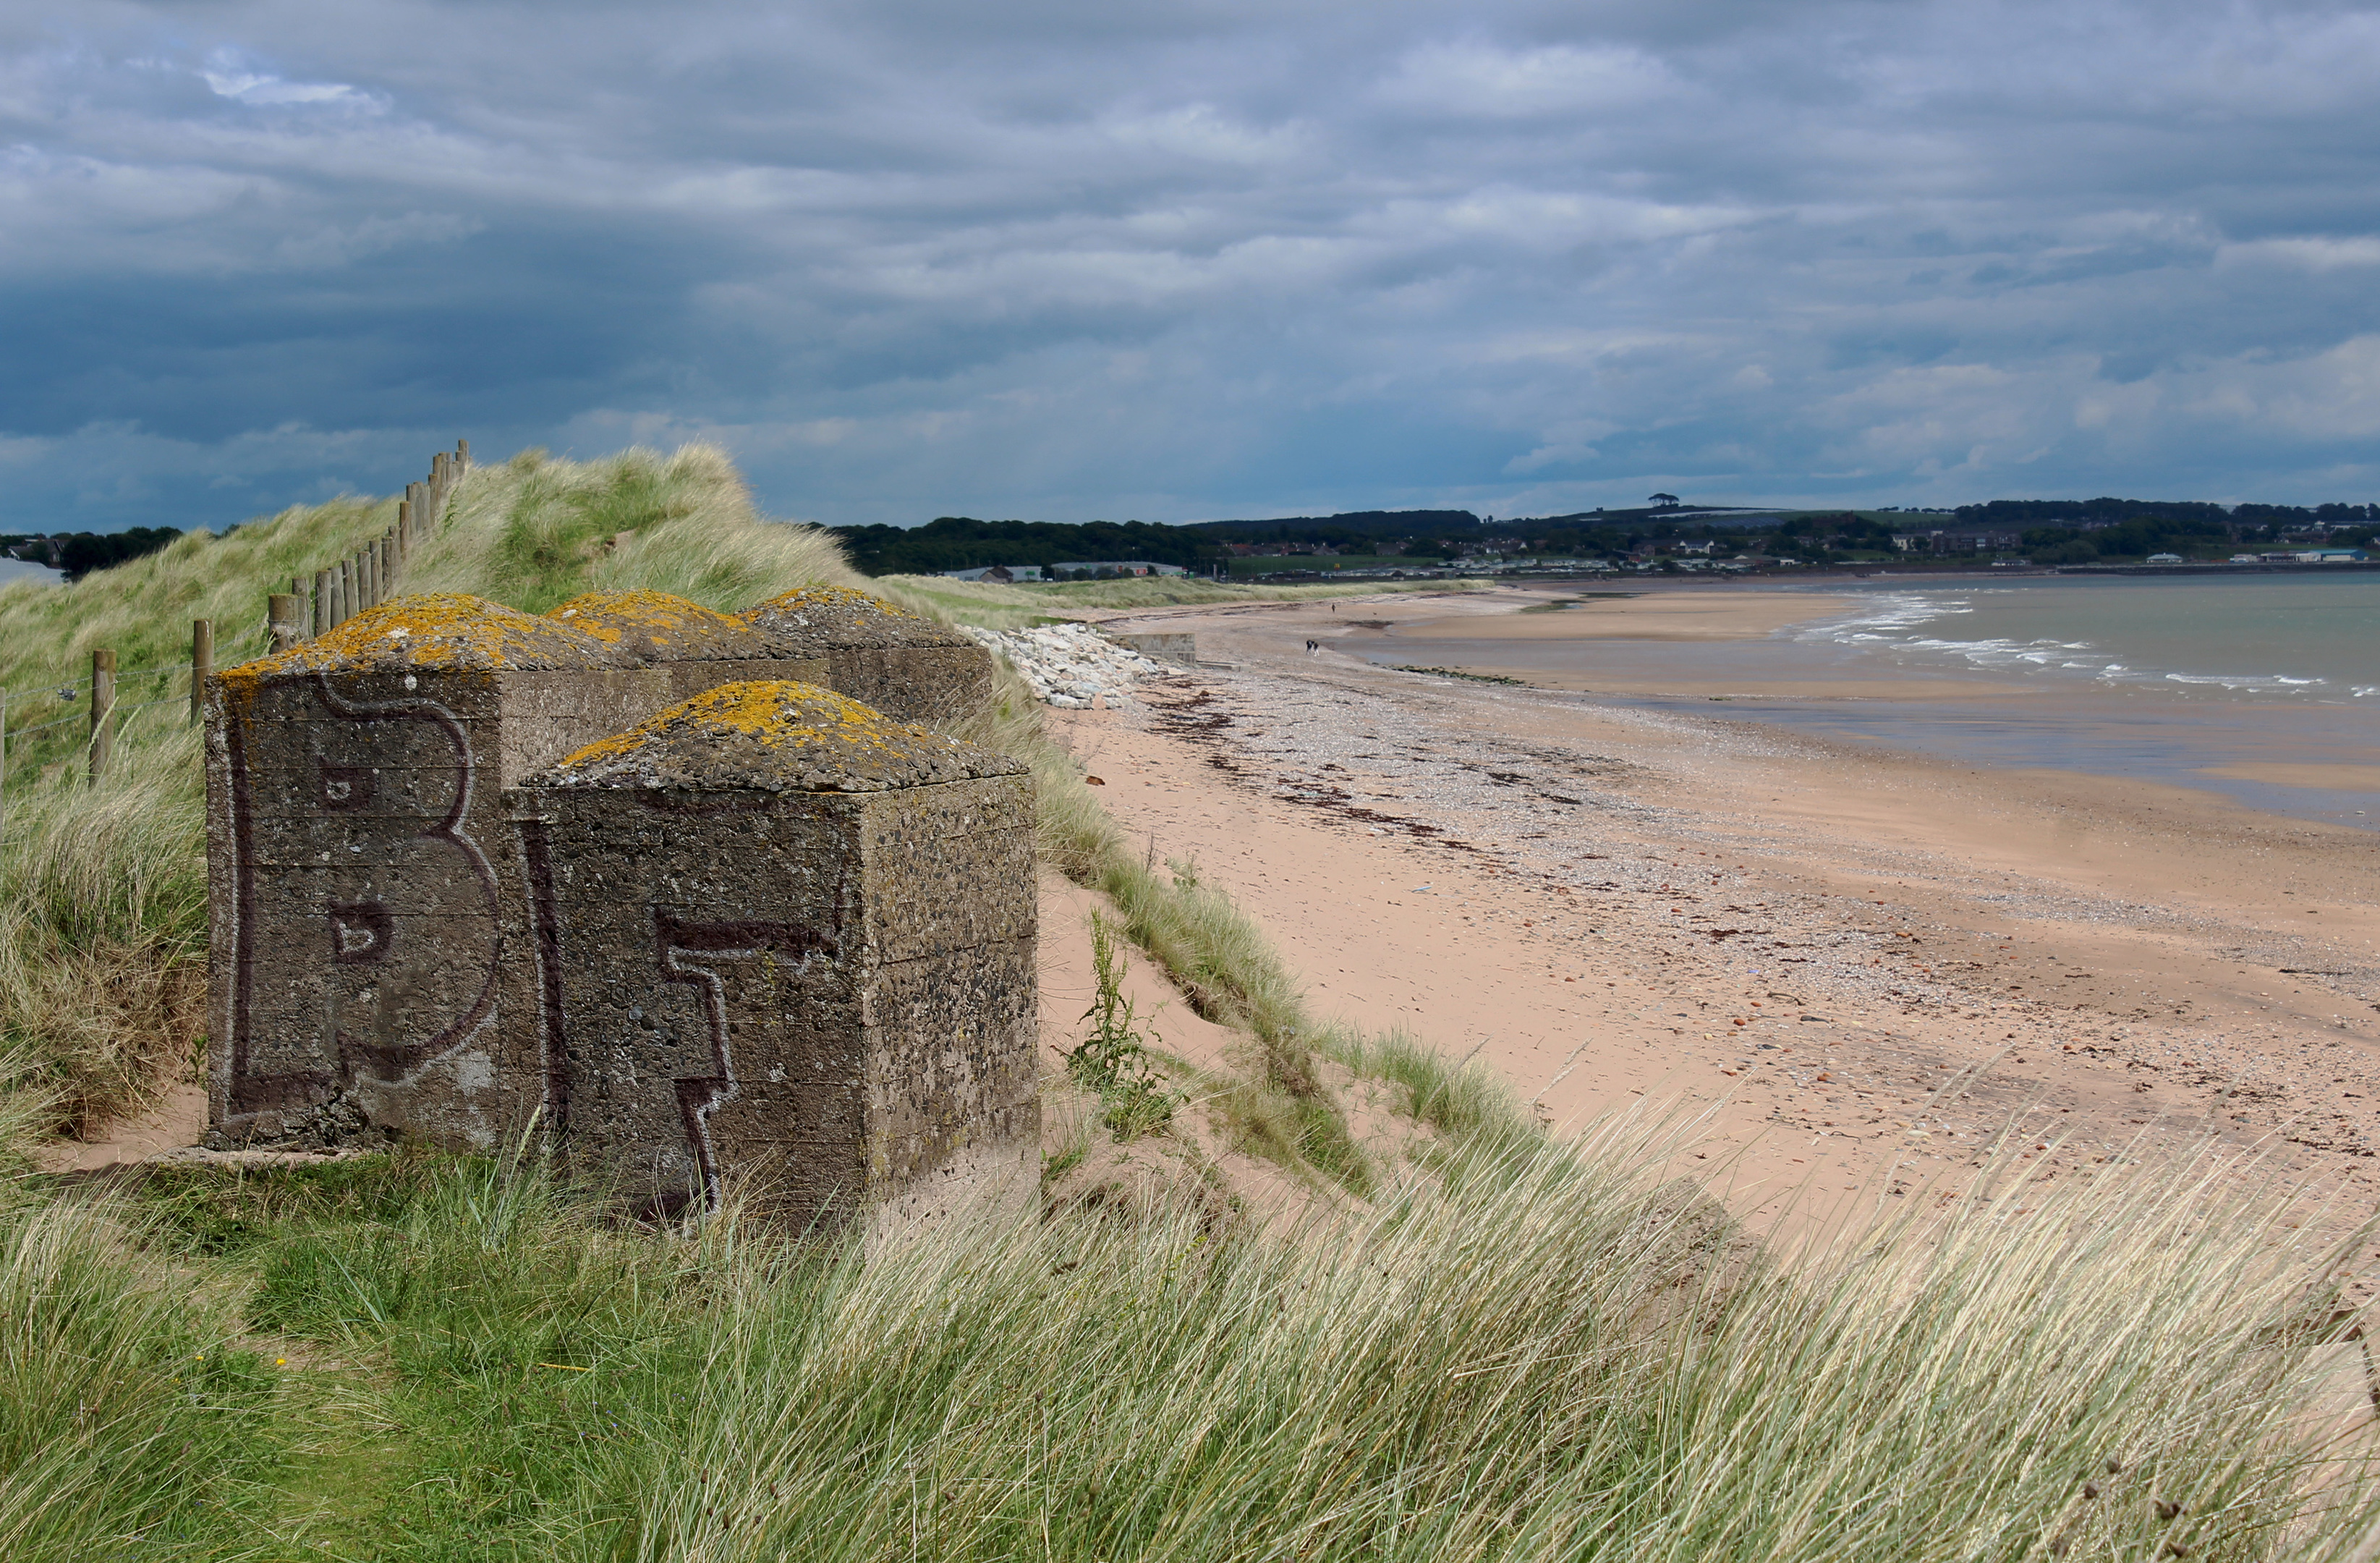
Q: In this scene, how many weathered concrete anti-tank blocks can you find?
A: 4